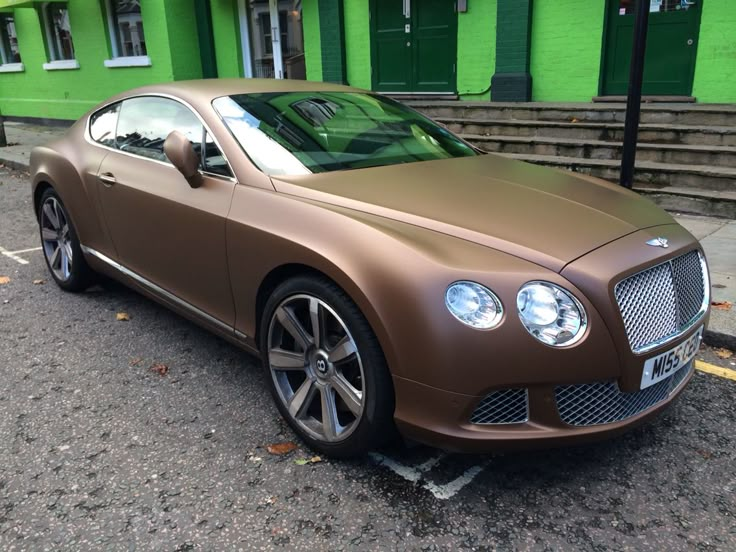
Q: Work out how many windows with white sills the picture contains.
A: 3